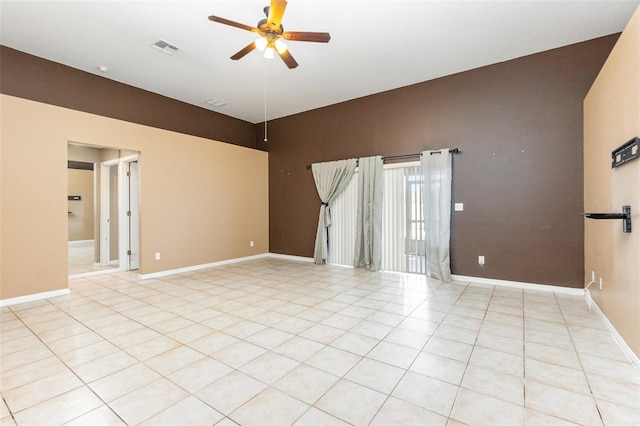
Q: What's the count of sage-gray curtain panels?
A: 3